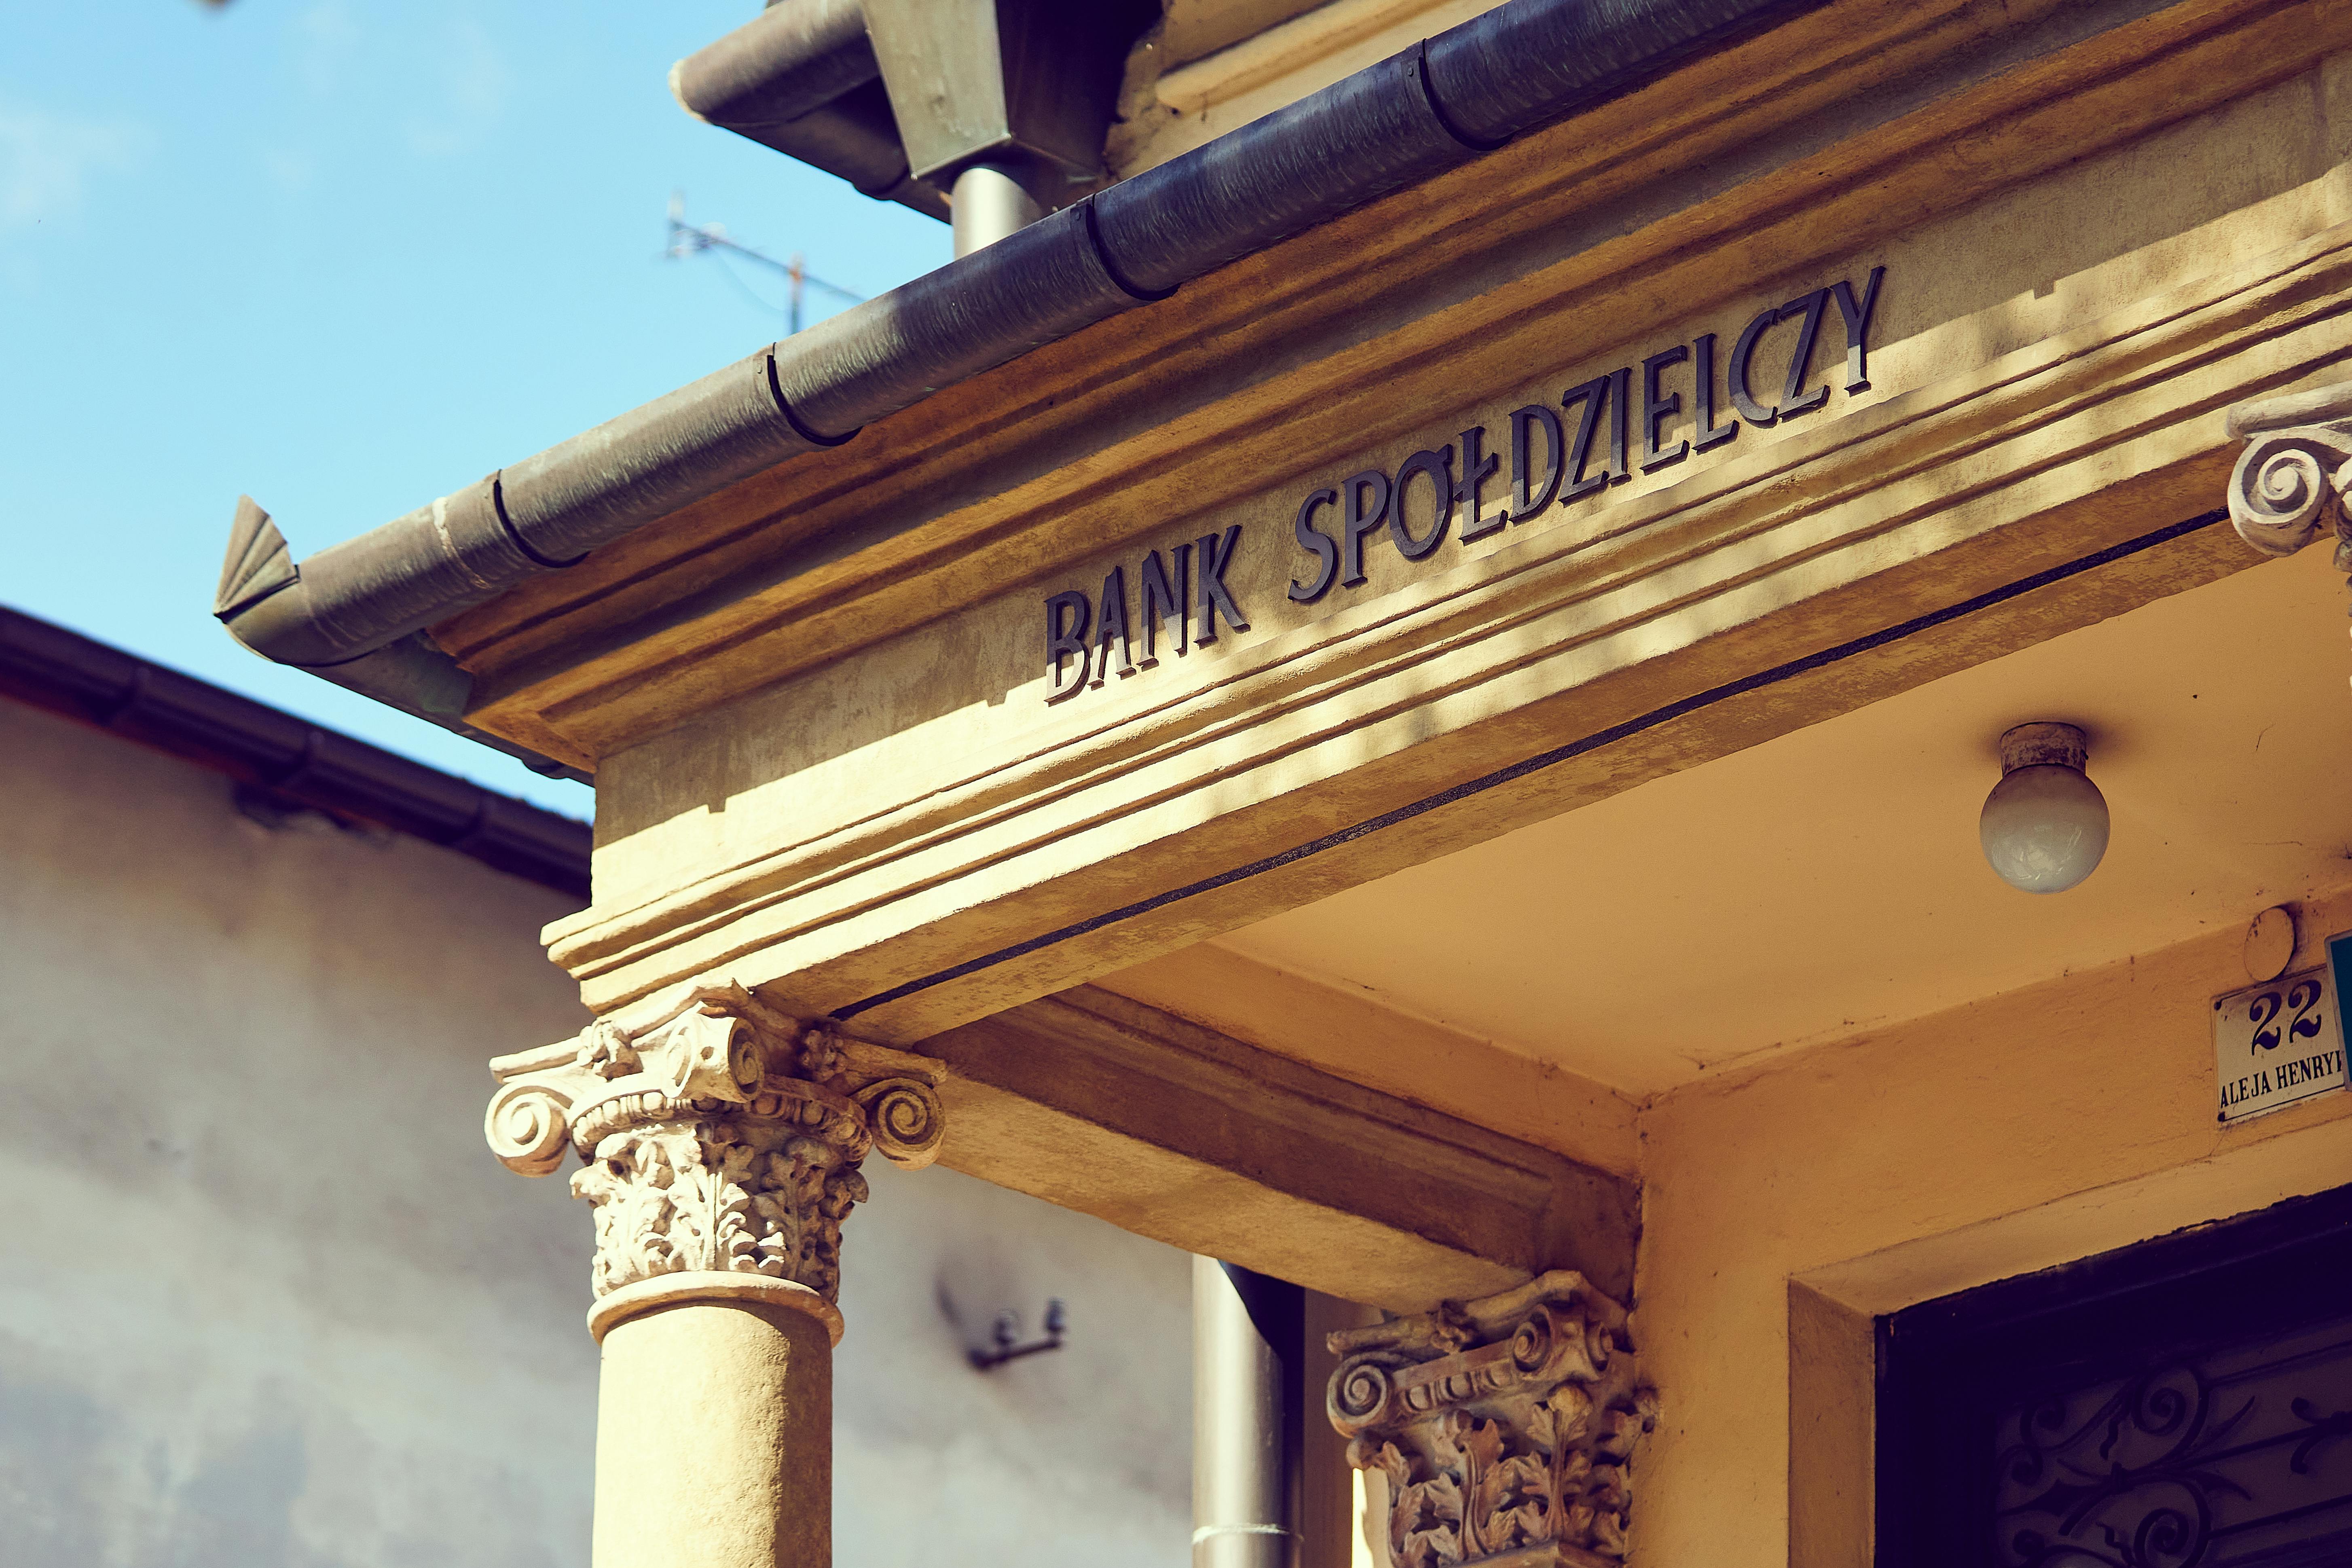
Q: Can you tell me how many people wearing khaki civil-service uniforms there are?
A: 0